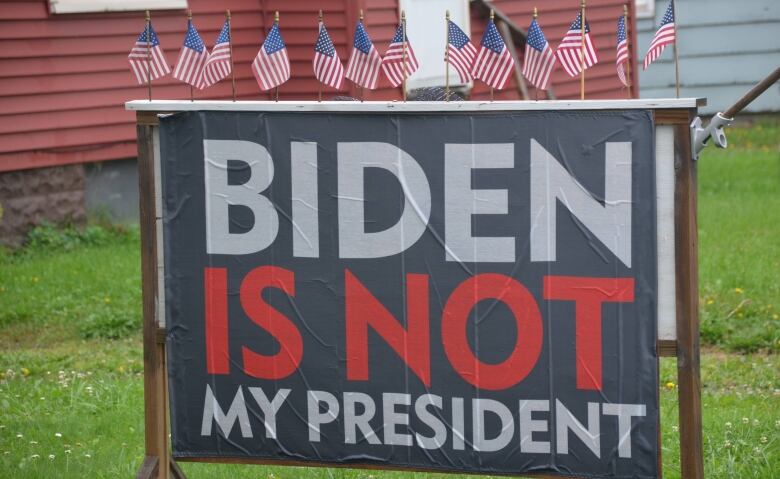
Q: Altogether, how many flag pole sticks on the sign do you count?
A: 13